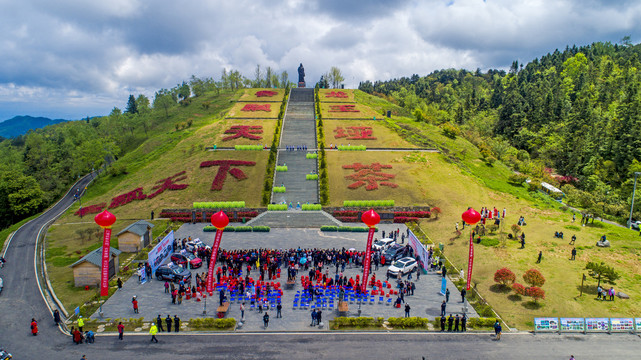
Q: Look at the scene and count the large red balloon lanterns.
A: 4